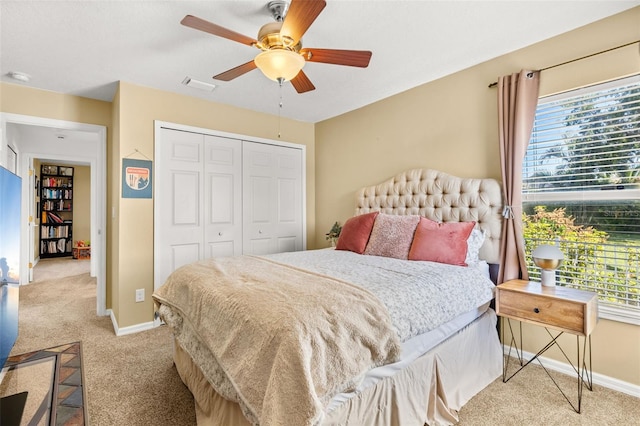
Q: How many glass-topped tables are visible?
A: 1